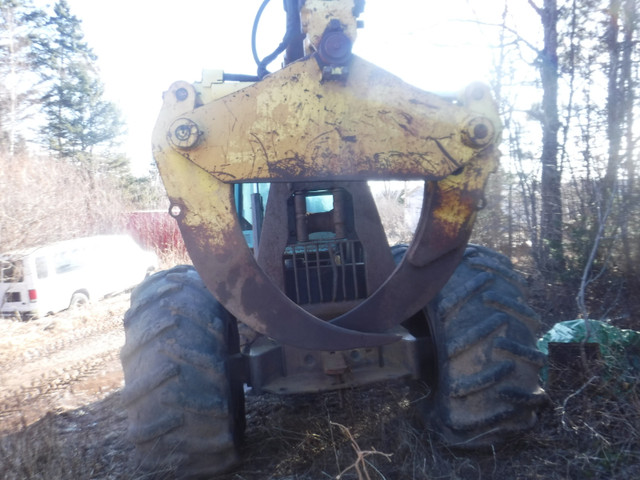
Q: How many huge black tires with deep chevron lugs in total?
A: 2